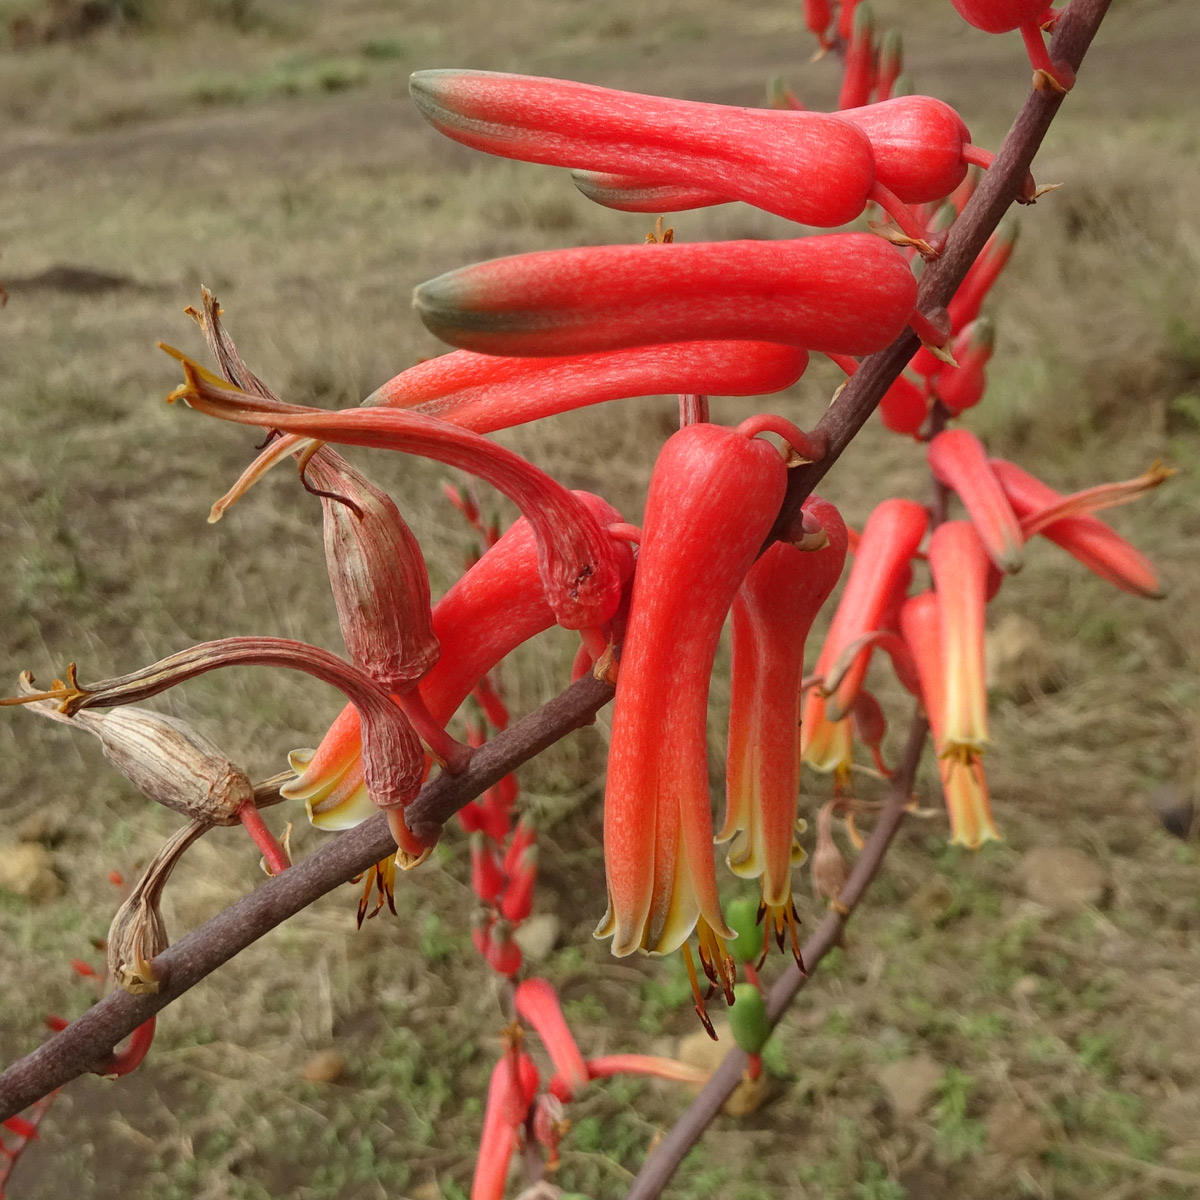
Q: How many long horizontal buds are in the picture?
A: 4